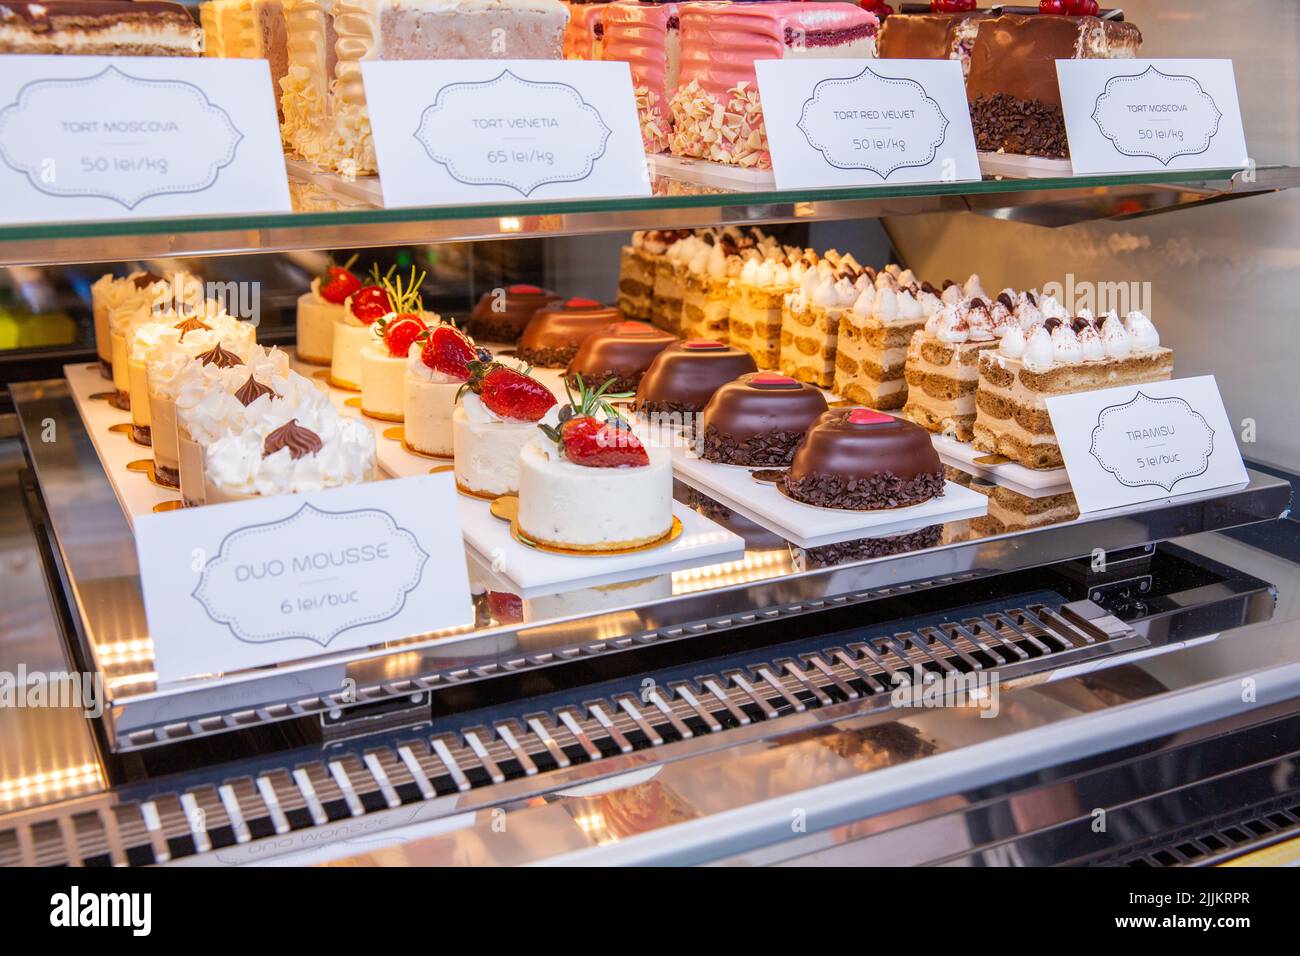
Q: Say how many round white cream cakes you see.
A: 6